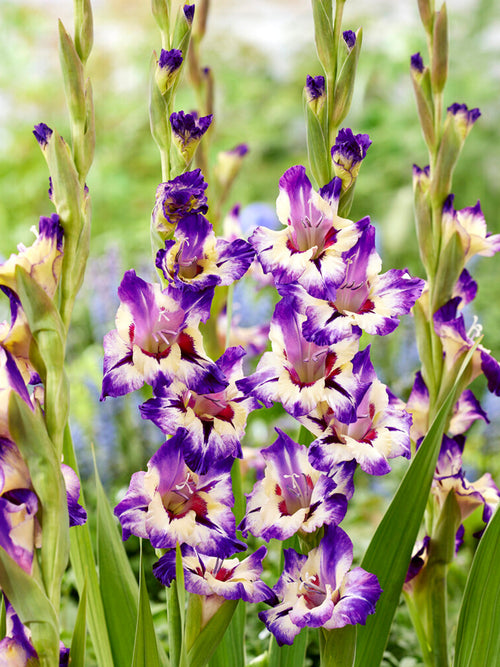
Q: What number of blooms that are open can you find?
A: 11